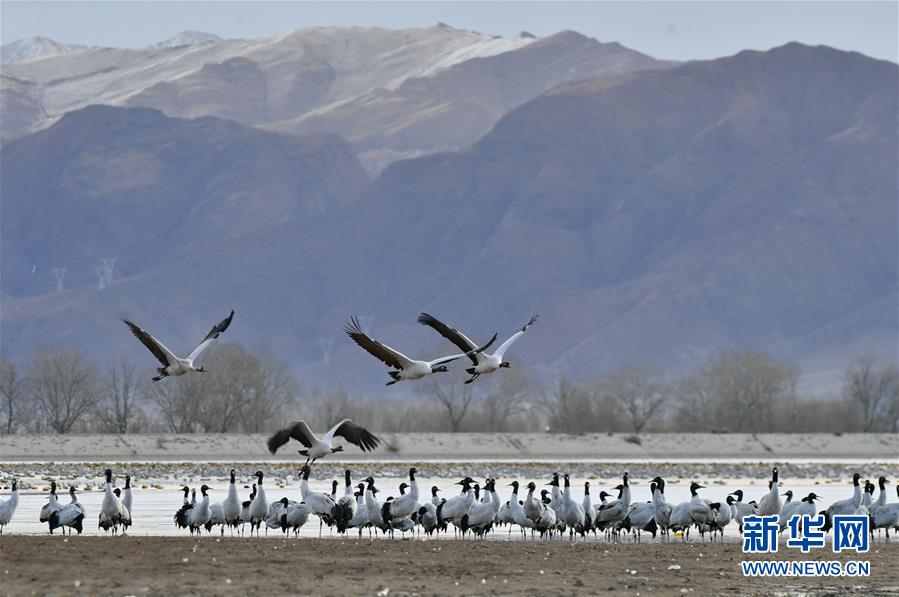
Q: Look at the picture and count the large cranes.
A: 4